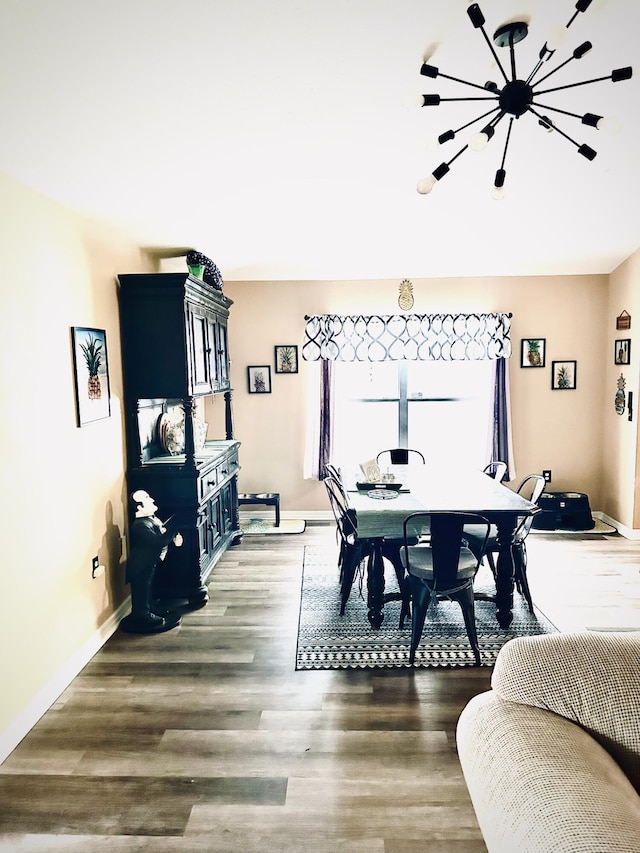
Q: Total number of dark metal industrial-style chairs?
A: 6